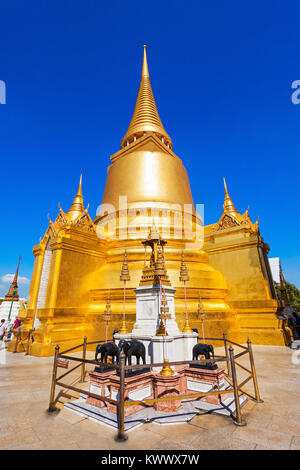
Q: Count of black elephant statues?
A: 3